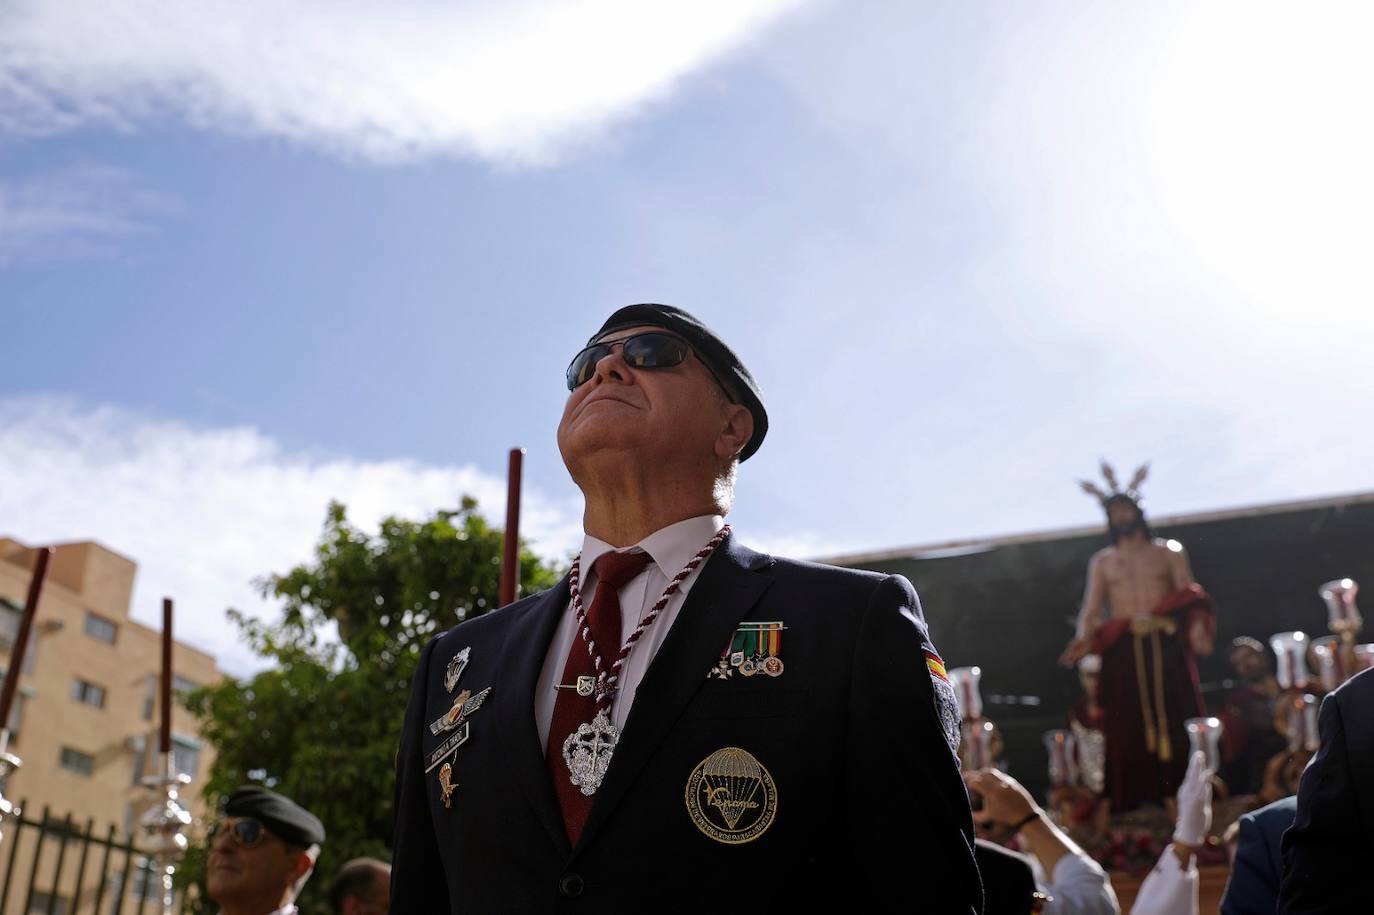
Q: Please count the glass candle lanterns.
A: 9